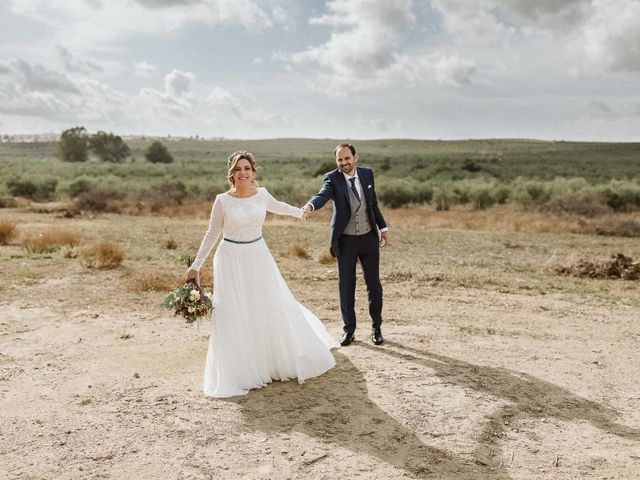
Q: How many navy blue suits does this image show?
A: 1